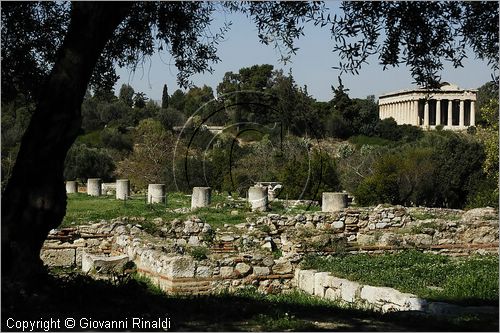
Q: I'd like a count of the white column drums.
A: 7